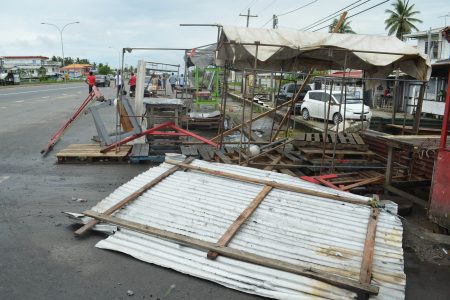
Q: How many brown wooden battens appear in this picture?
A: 5